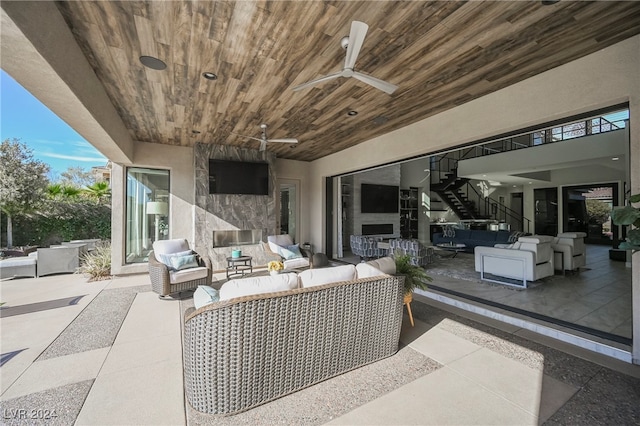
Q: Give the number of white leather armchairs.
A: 2